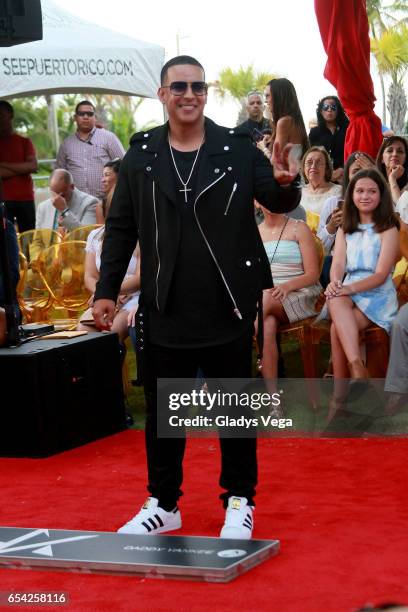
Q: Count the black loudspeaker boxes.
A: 2